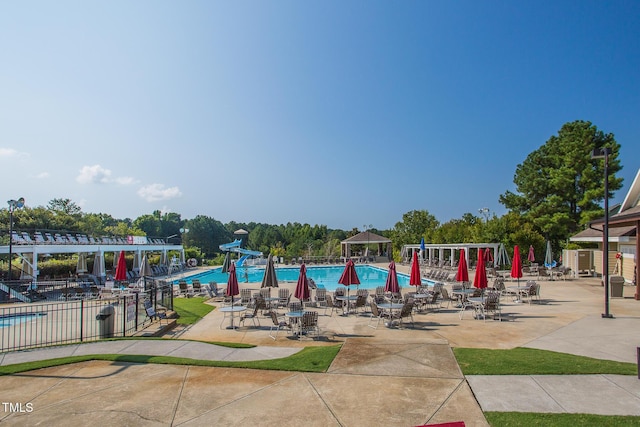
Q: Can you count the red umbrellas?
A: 11